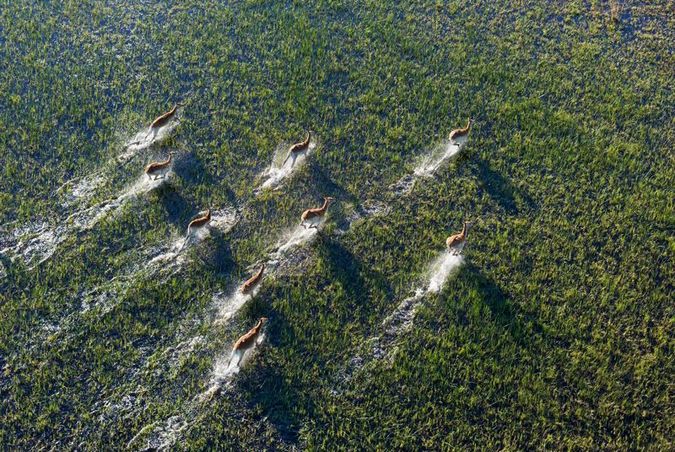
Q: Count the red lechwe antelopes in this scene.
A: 9